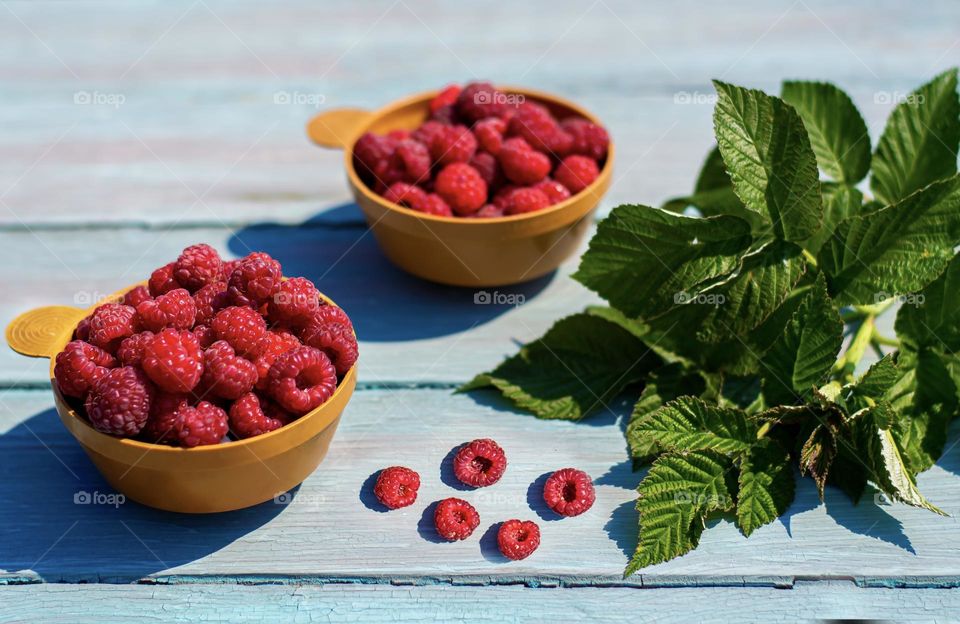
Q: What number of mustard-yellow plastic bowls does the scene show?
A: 2